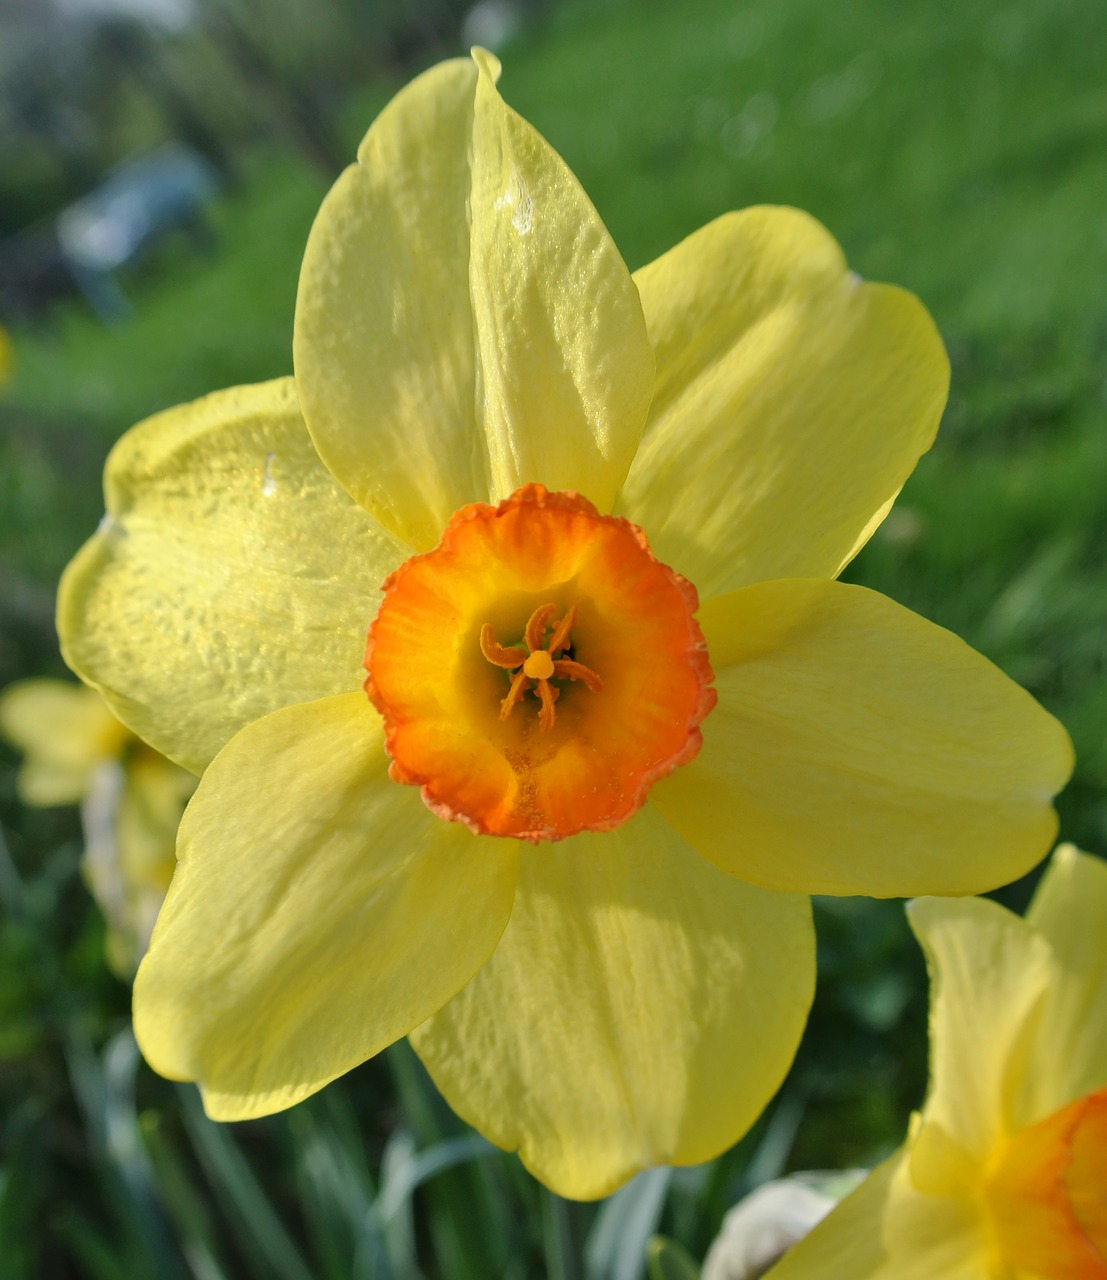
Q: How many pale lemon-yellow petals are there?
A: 6